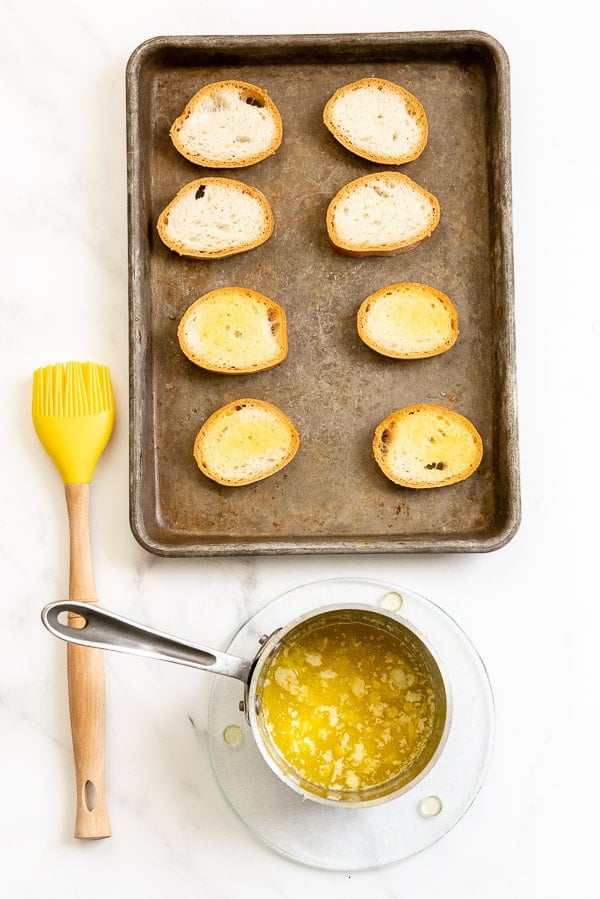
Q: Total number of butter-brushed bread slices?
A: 4